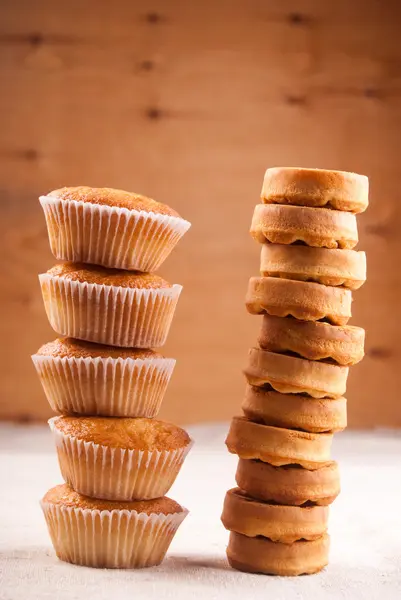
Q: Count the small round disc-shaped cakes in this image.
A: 11